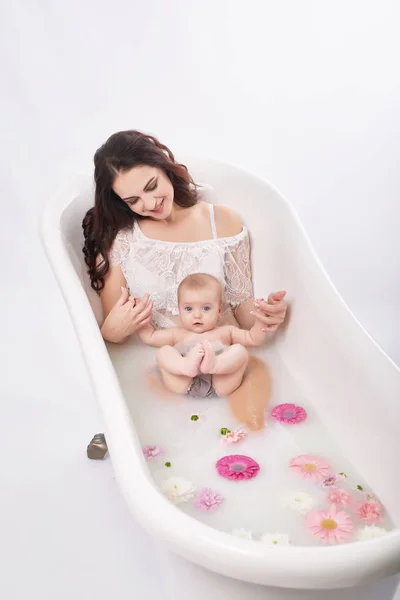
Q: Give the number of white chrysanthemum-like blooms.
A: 5